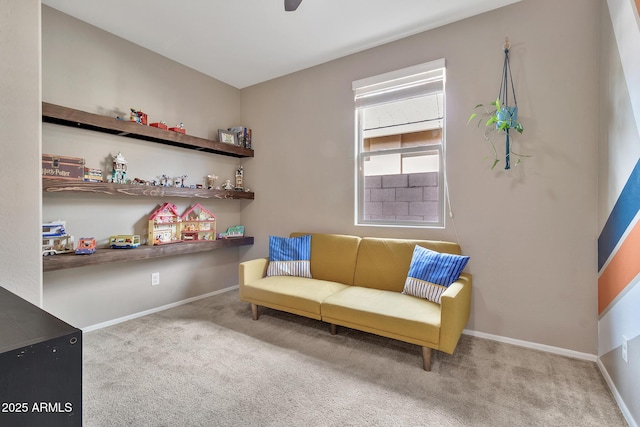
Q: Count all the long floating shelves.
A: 3